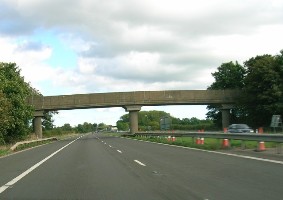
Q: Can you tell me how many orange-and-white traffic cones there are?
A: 6